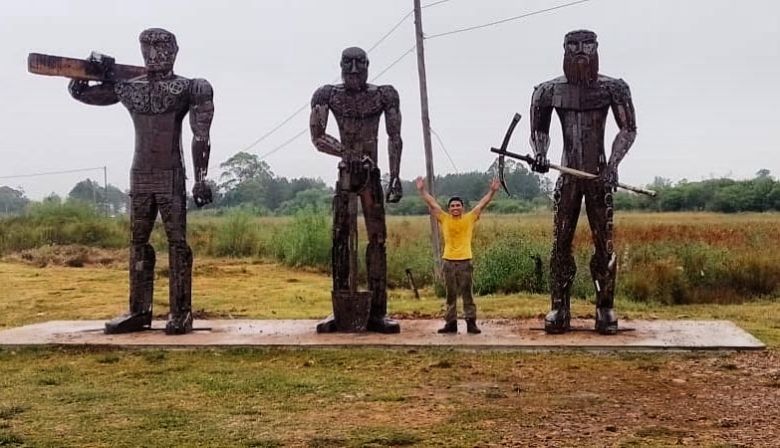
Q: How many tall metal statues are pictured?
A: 3